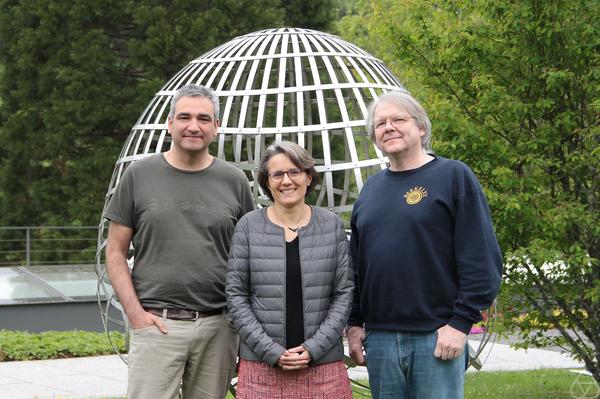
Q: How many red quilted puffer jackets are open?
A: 0